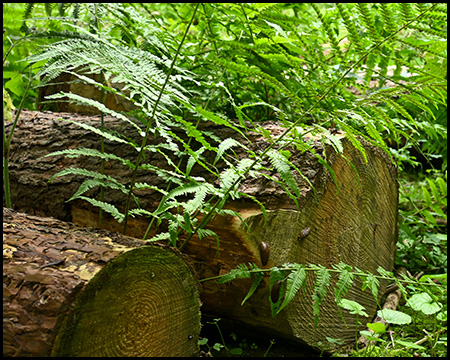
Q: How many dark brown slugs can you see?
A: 3